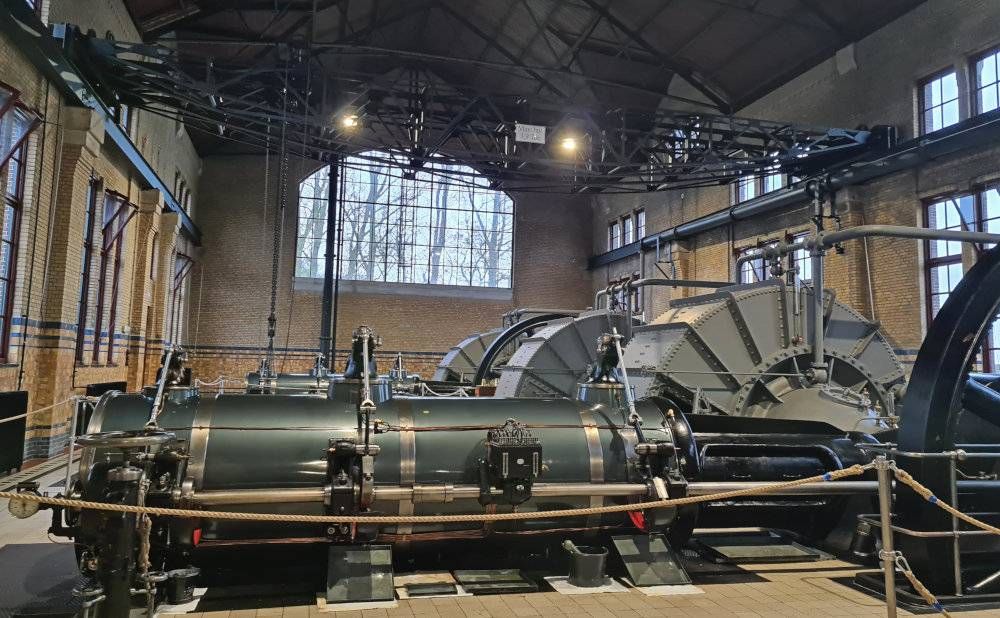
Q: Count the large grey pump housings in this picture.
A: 3